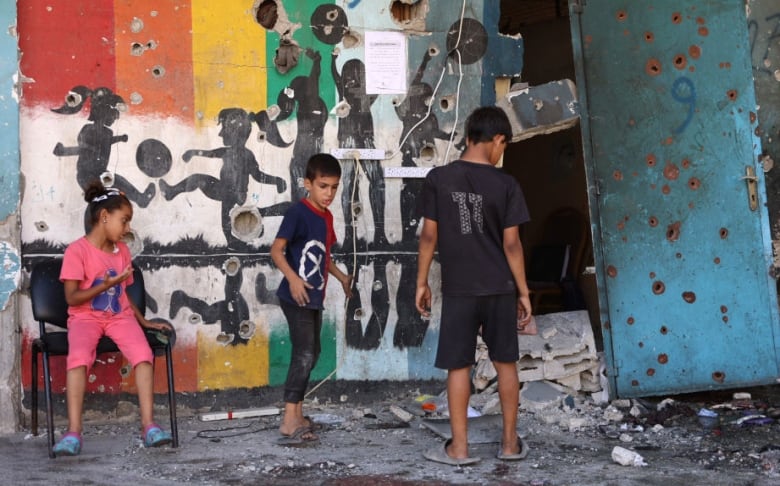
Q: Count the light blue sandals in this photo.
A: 2